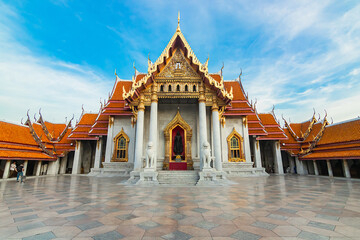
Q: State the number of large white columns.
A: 4